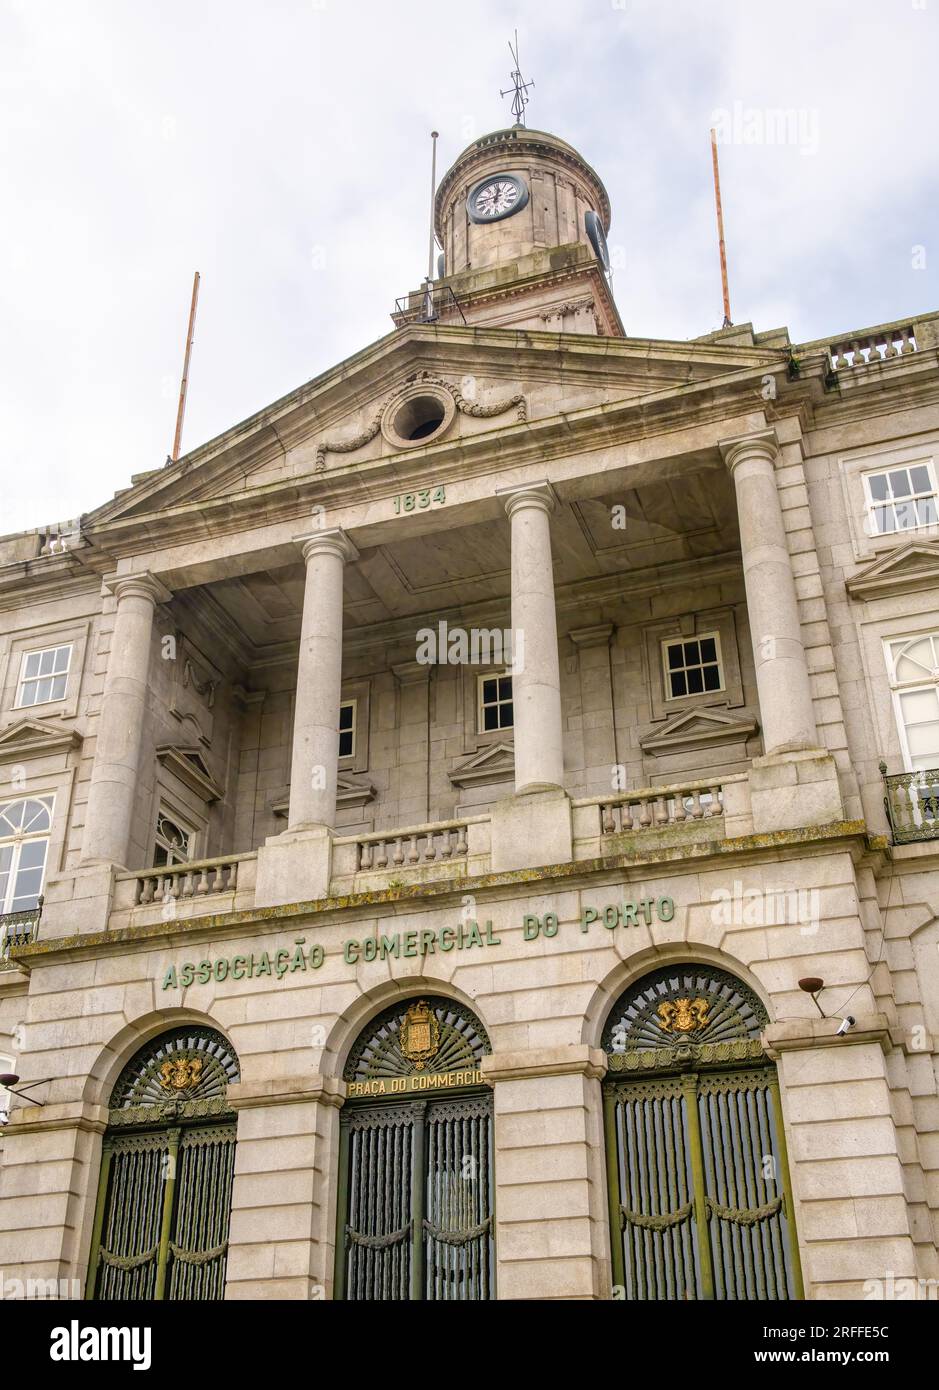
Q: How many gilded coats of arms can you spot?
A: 3